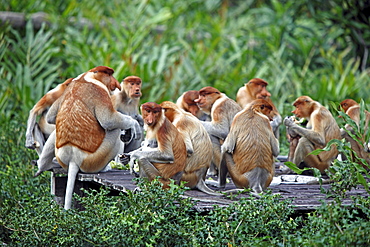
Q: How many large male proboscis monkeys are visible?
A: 1